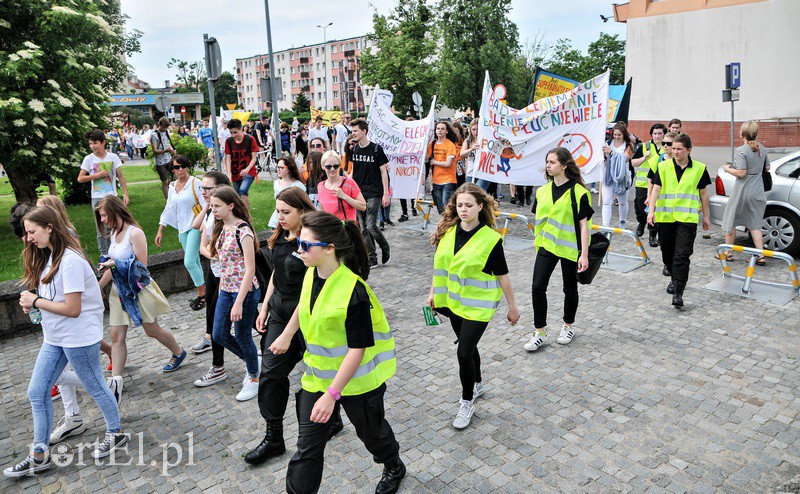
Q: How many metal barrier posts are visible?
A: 4